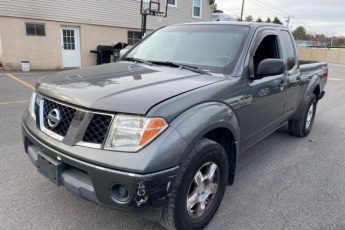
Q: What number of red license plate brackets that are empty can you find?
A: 0